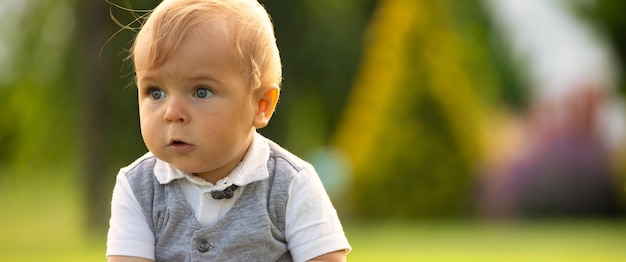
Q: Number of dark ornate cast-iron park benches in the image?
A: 0